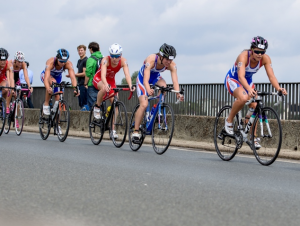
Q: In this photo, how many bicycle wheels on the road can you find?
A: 11